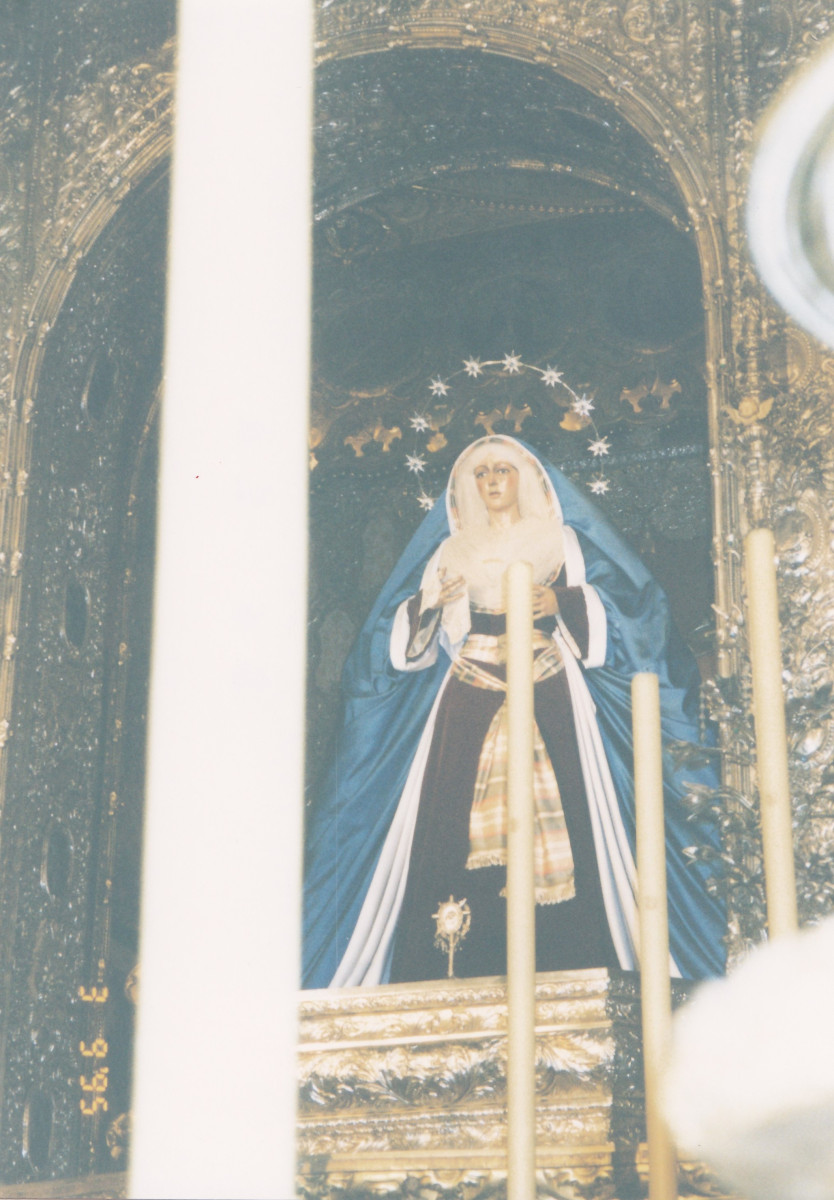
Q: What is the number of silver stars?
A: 10